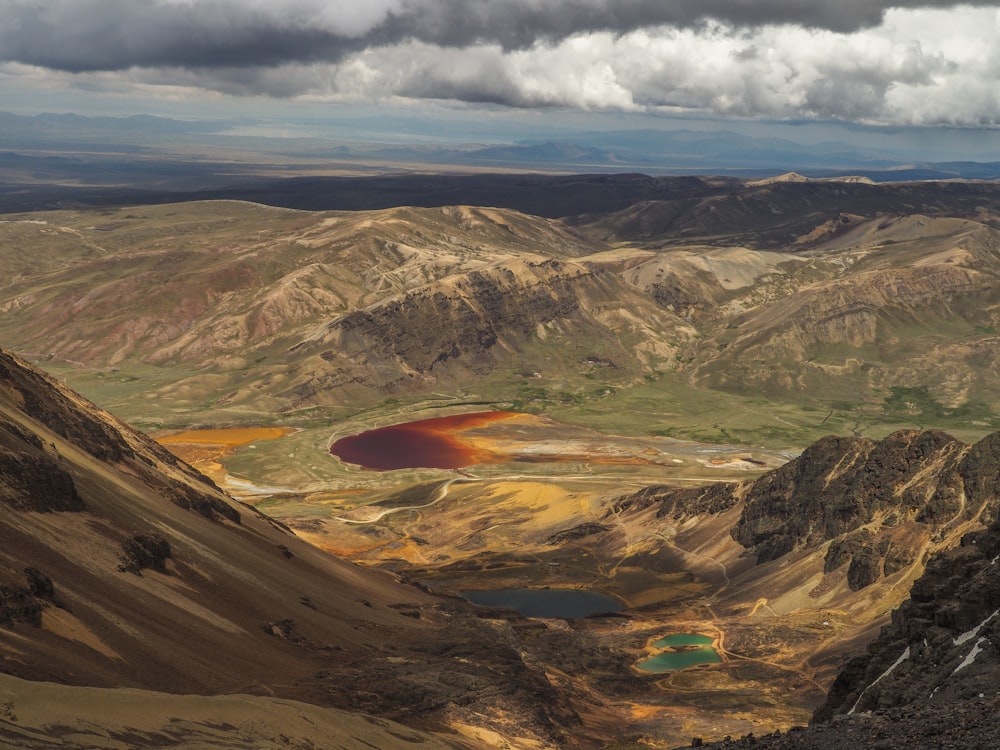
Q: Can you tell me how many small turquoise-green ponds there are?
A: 2